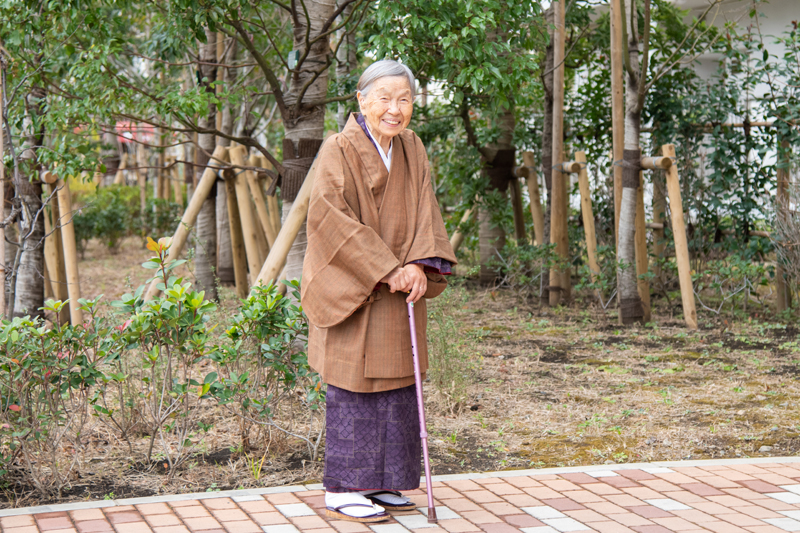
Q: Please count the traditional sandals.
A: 2